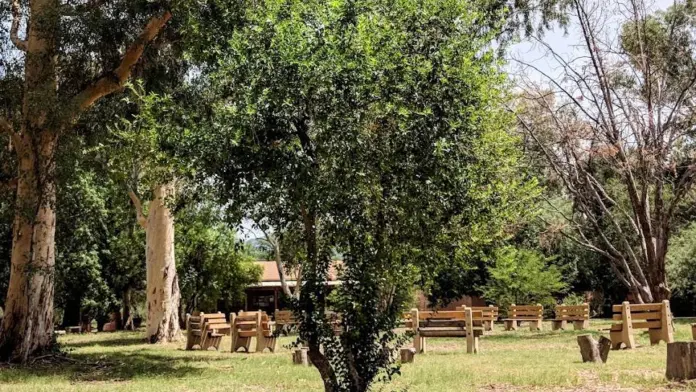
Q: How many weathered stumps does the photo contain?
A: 4